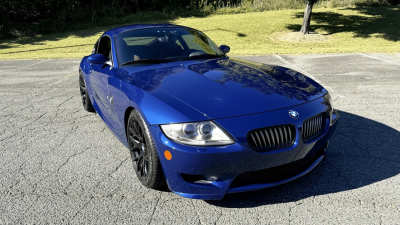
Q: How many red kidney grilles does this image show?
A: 0